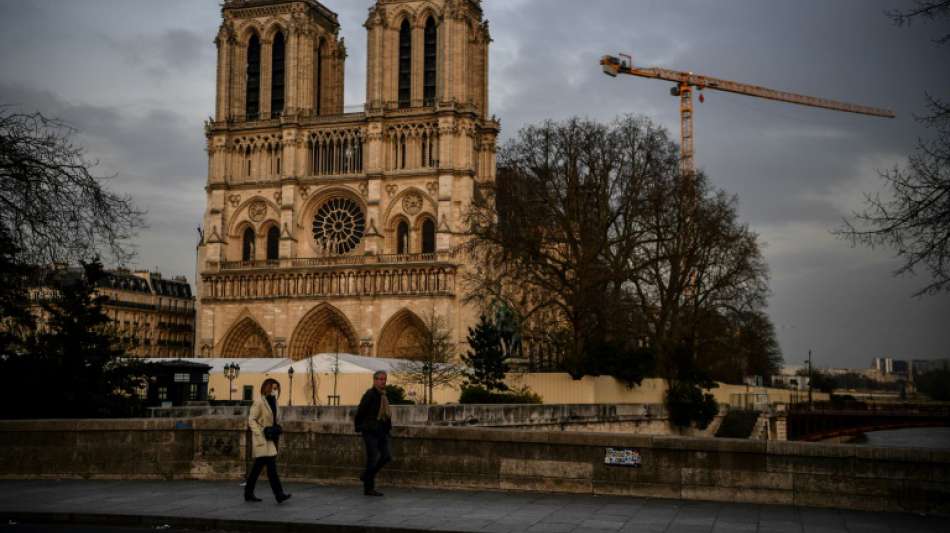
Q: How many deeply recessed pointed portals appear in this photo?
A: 3